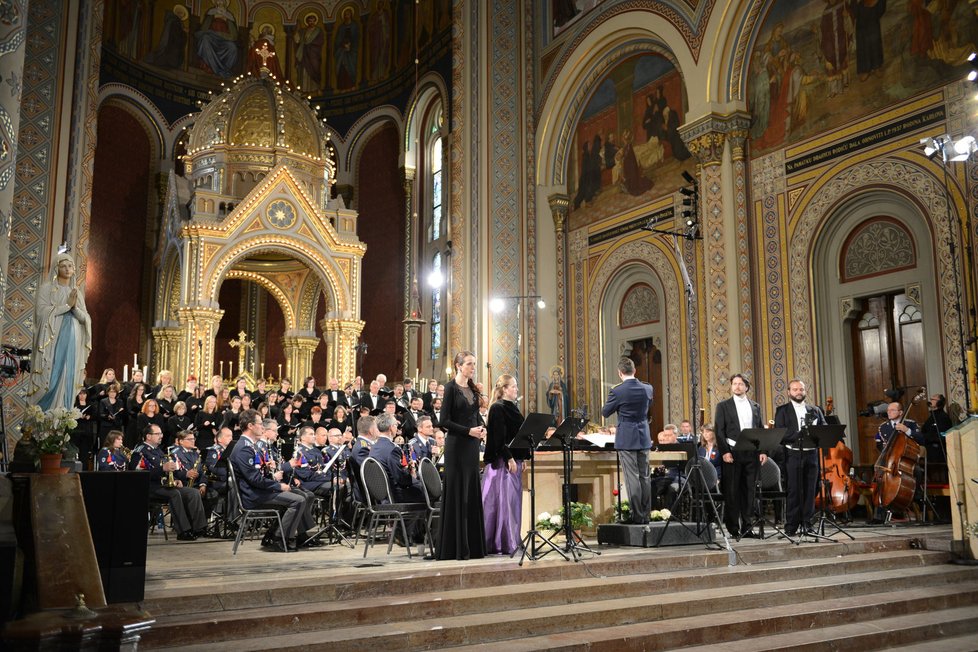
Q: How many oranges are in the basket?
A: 0